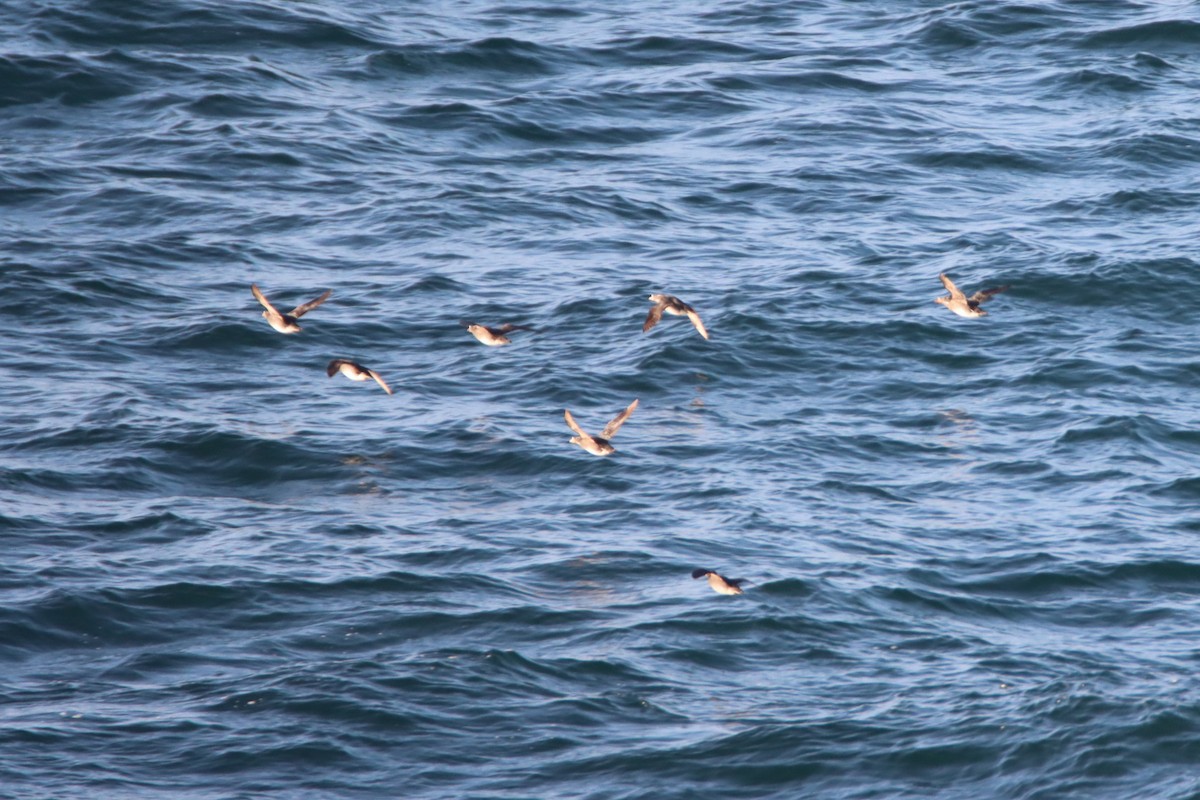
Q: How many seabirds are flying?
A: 7